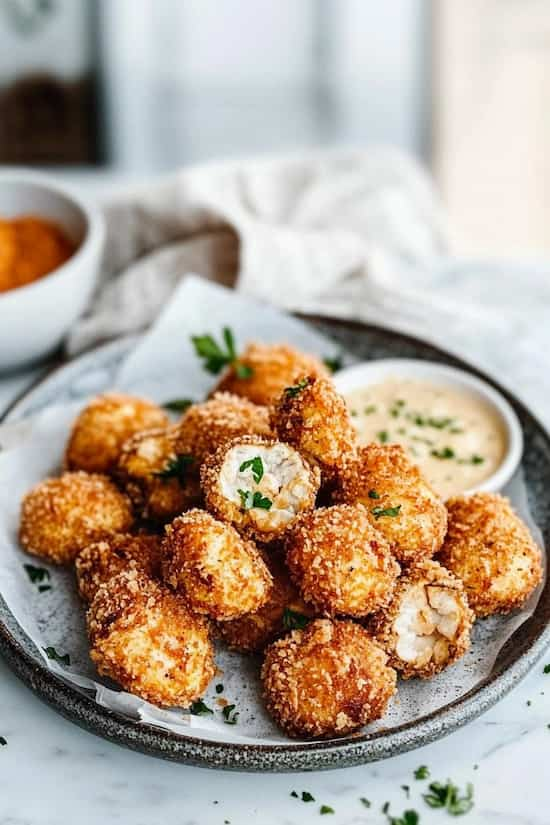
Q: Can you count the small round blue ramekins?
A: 0